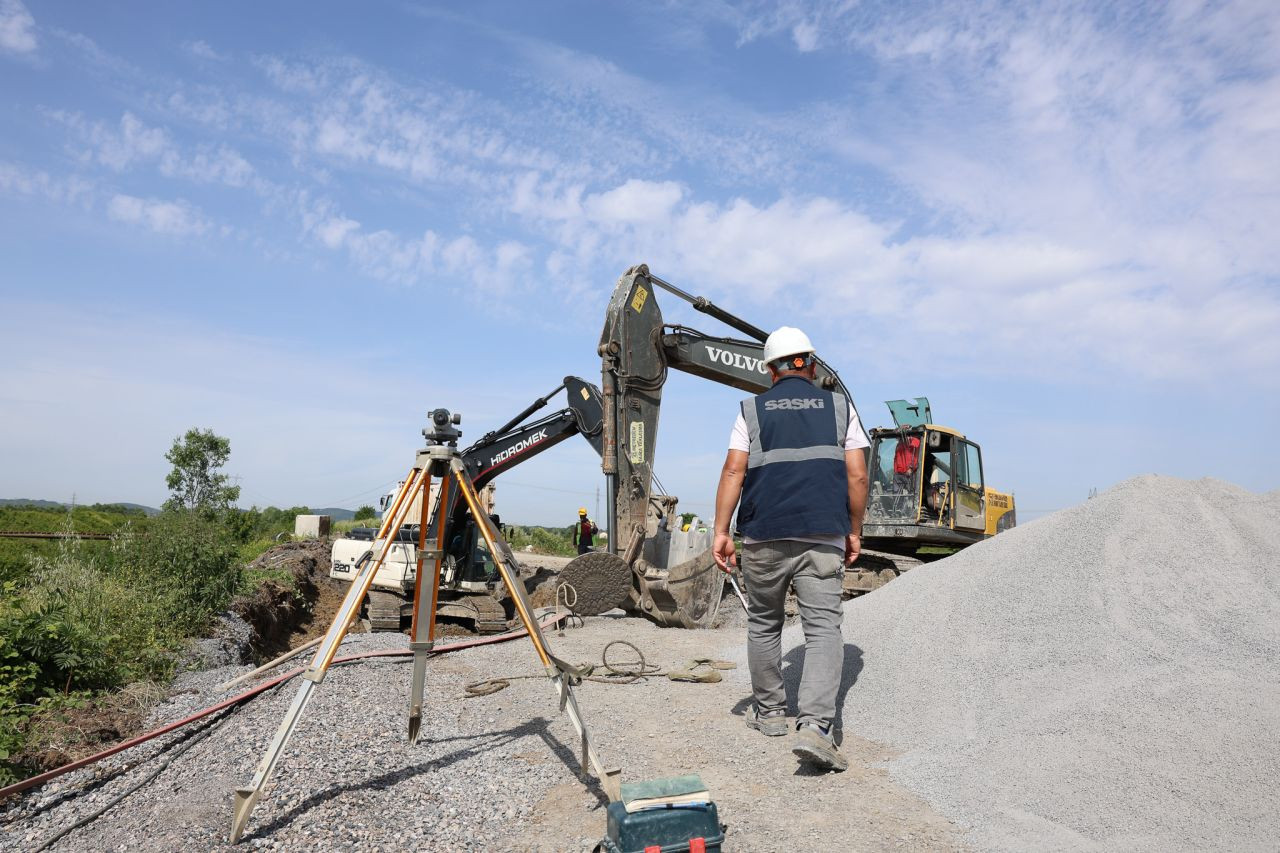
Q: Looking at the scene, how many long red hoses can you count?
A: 1